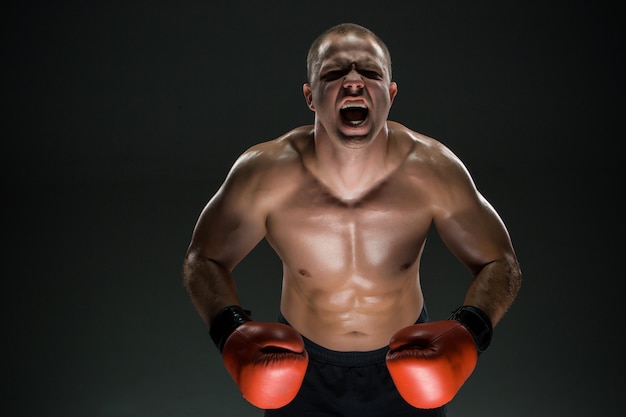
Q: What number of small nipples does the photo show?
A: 2